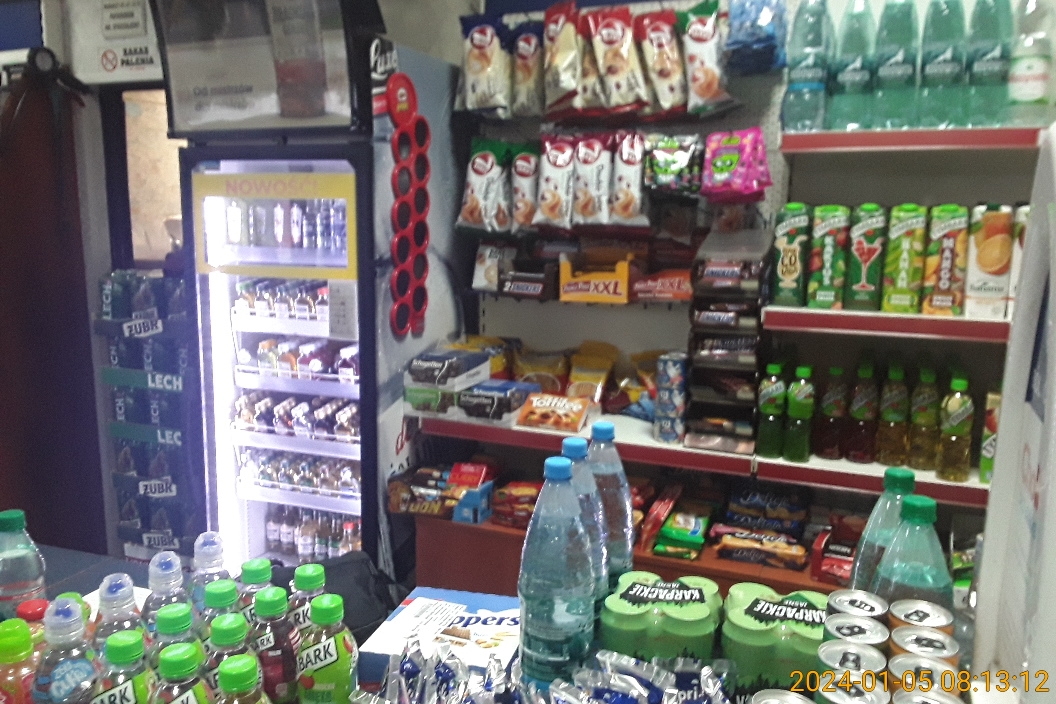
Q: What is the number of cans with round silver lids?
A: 9